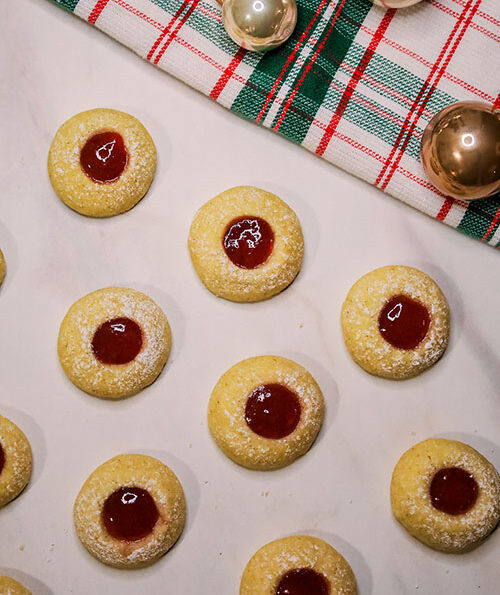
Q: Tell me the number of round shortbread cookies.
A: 11